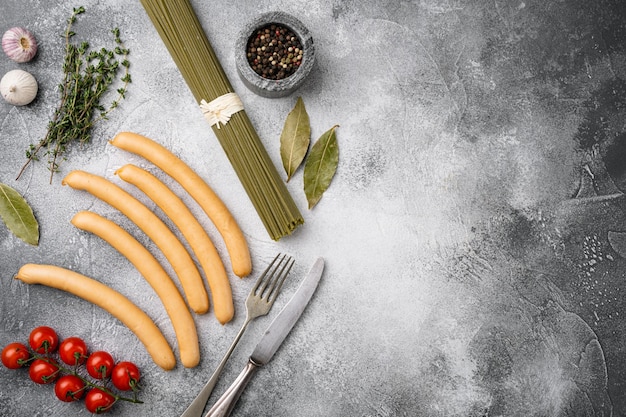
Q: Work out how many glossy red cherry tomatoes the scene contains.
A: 8